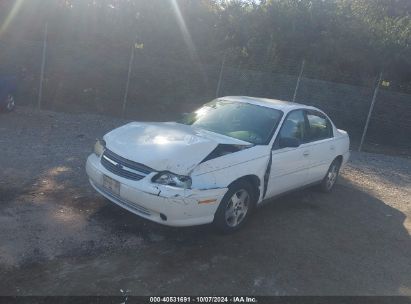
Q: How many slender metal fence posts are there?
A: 5